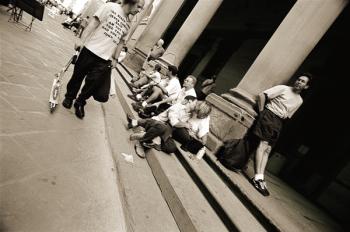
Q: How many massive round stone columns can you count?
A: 3